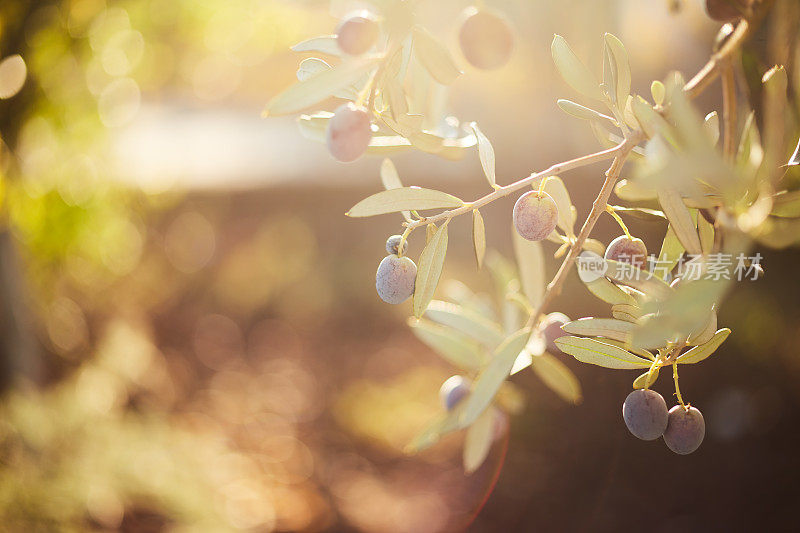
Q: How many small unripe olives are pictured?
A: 1